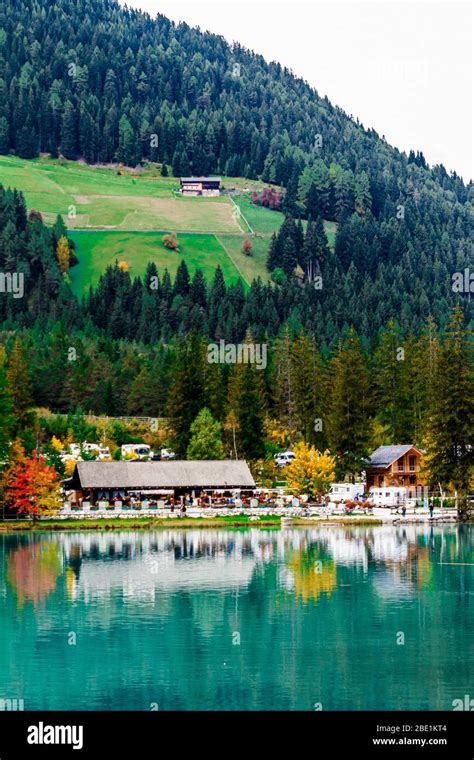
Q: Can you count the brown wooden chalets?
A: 1